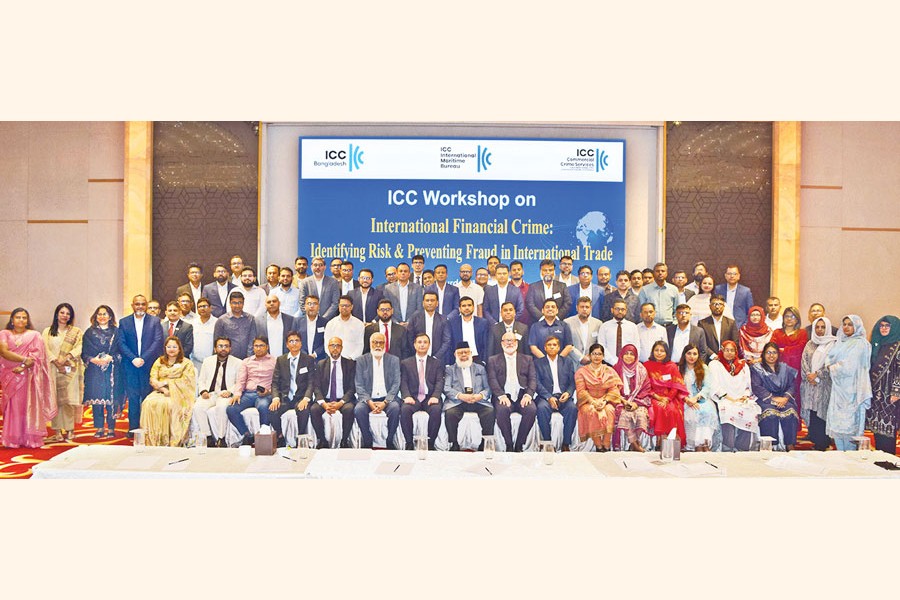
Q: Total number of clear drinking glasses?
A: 9